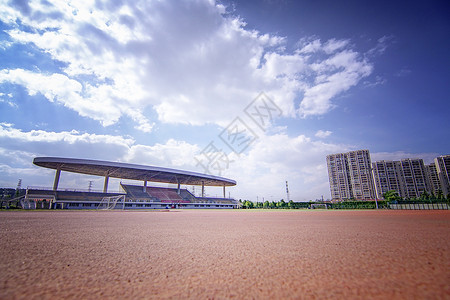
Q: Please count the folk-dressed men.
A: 0